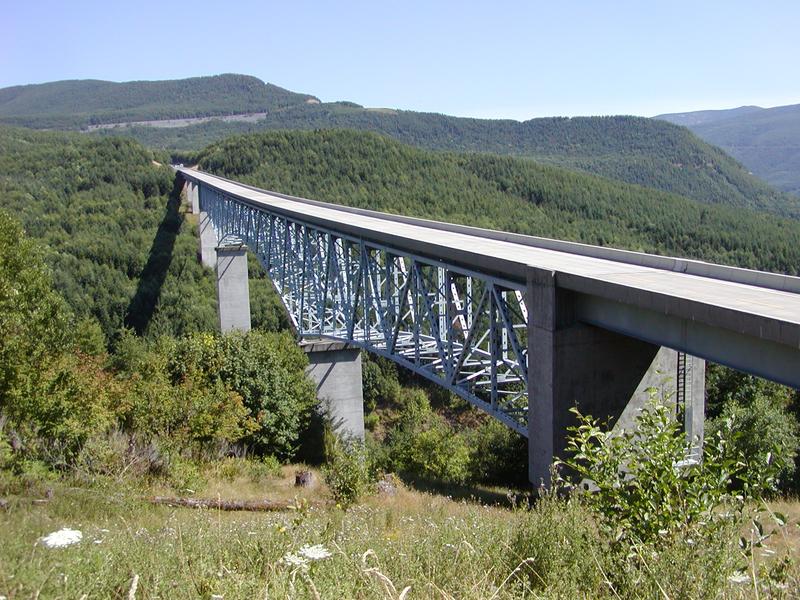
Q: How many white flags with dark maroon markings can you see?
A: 0